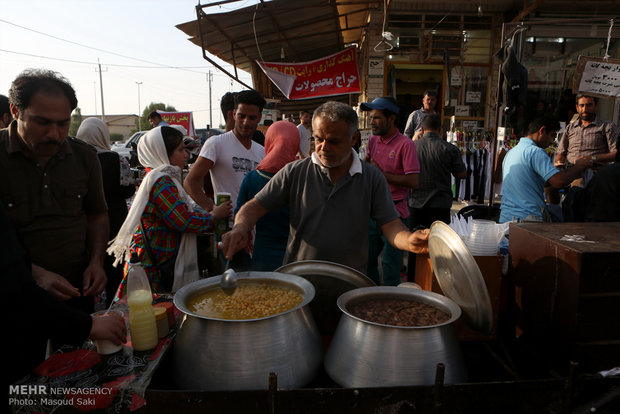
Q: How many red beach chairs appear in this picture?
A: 0